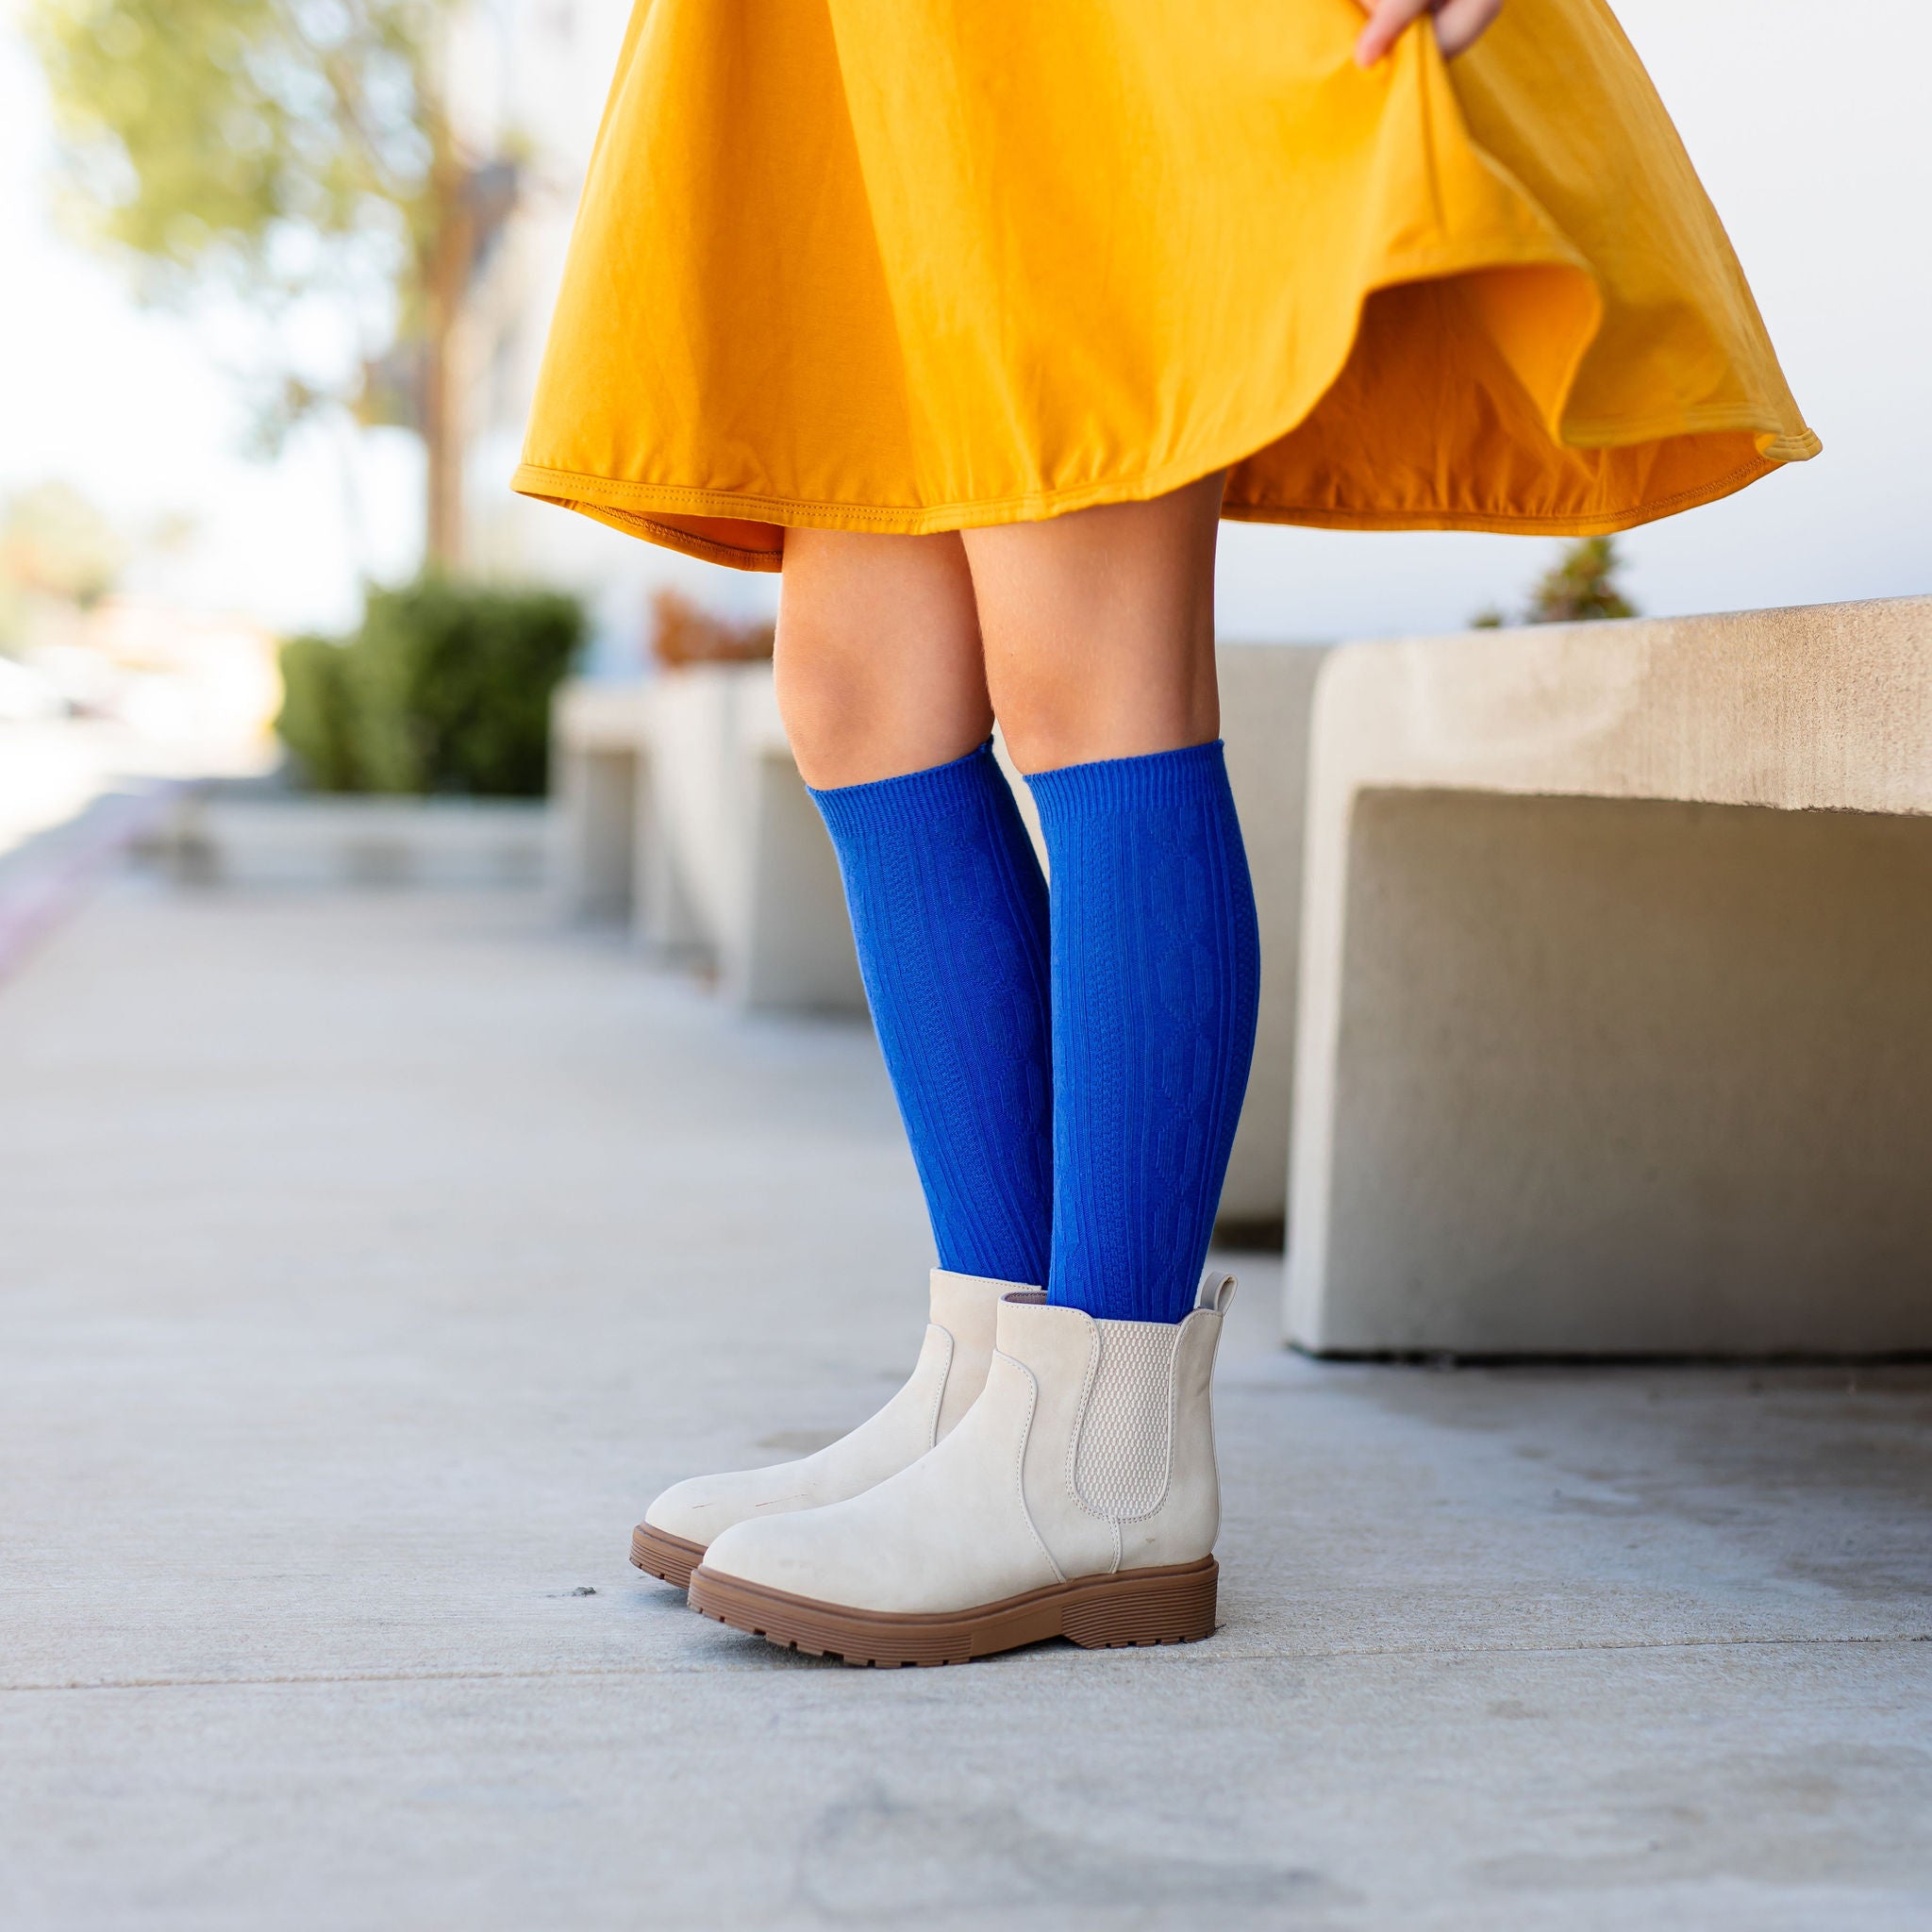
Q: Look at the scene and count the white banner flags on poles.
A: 0